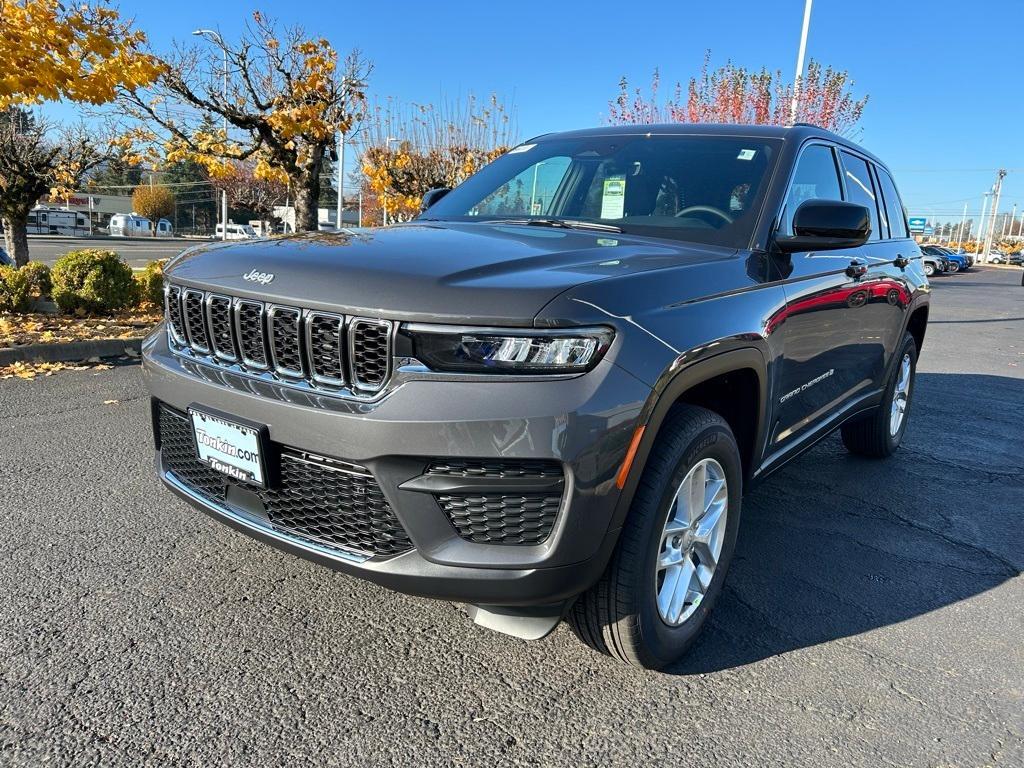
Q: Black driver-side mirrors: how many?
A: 1